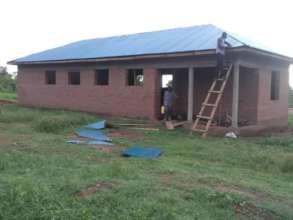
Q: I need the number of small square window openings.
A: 4